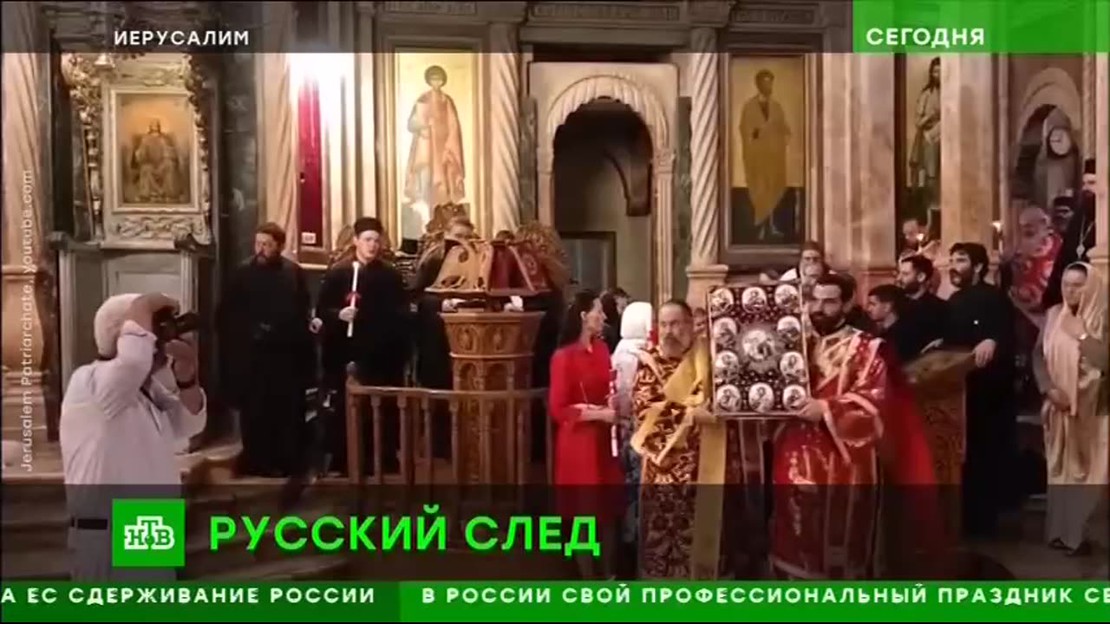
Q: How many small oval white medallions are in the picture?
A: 10